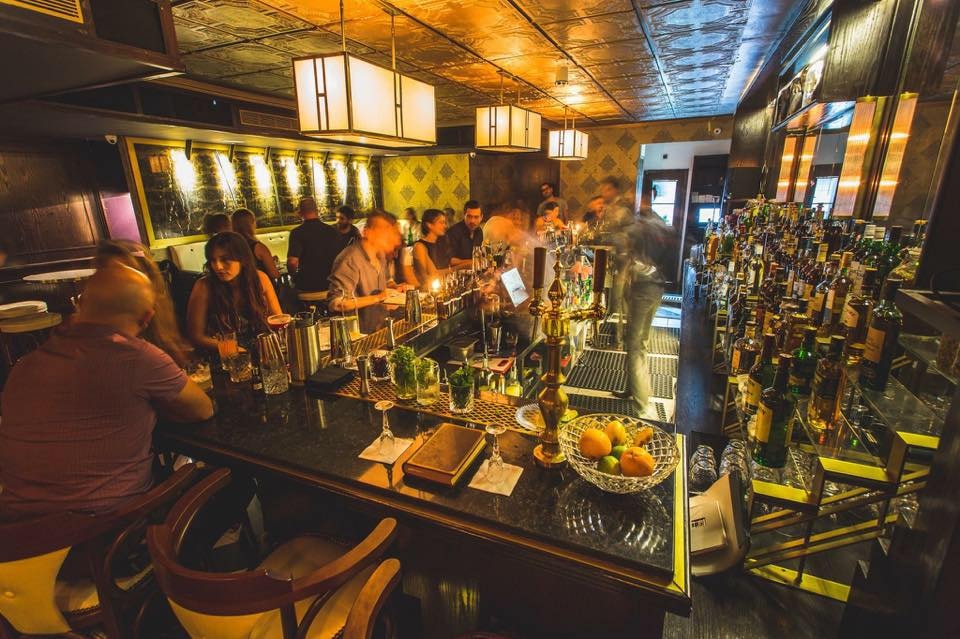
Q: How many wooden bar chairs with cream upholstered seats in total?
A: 3